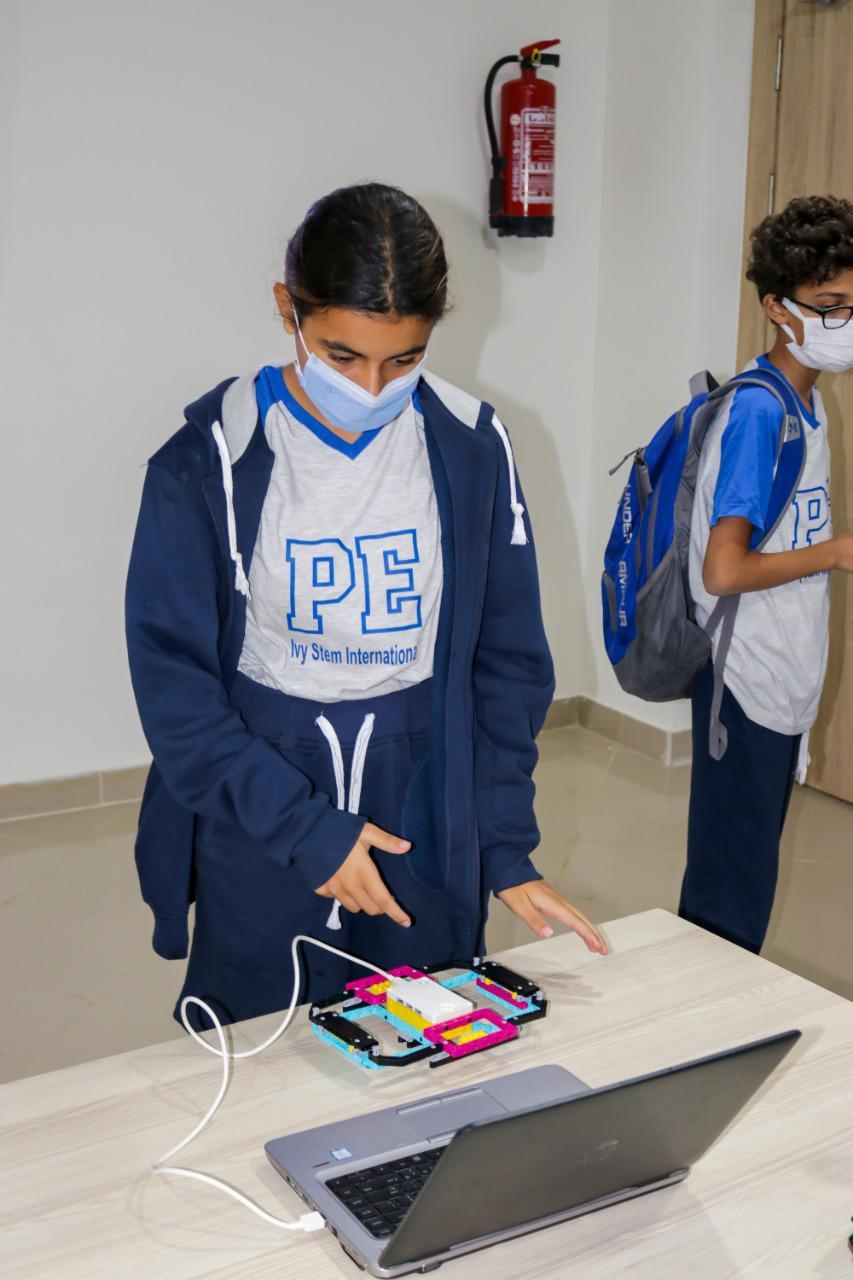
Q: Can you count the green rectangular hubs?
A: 0